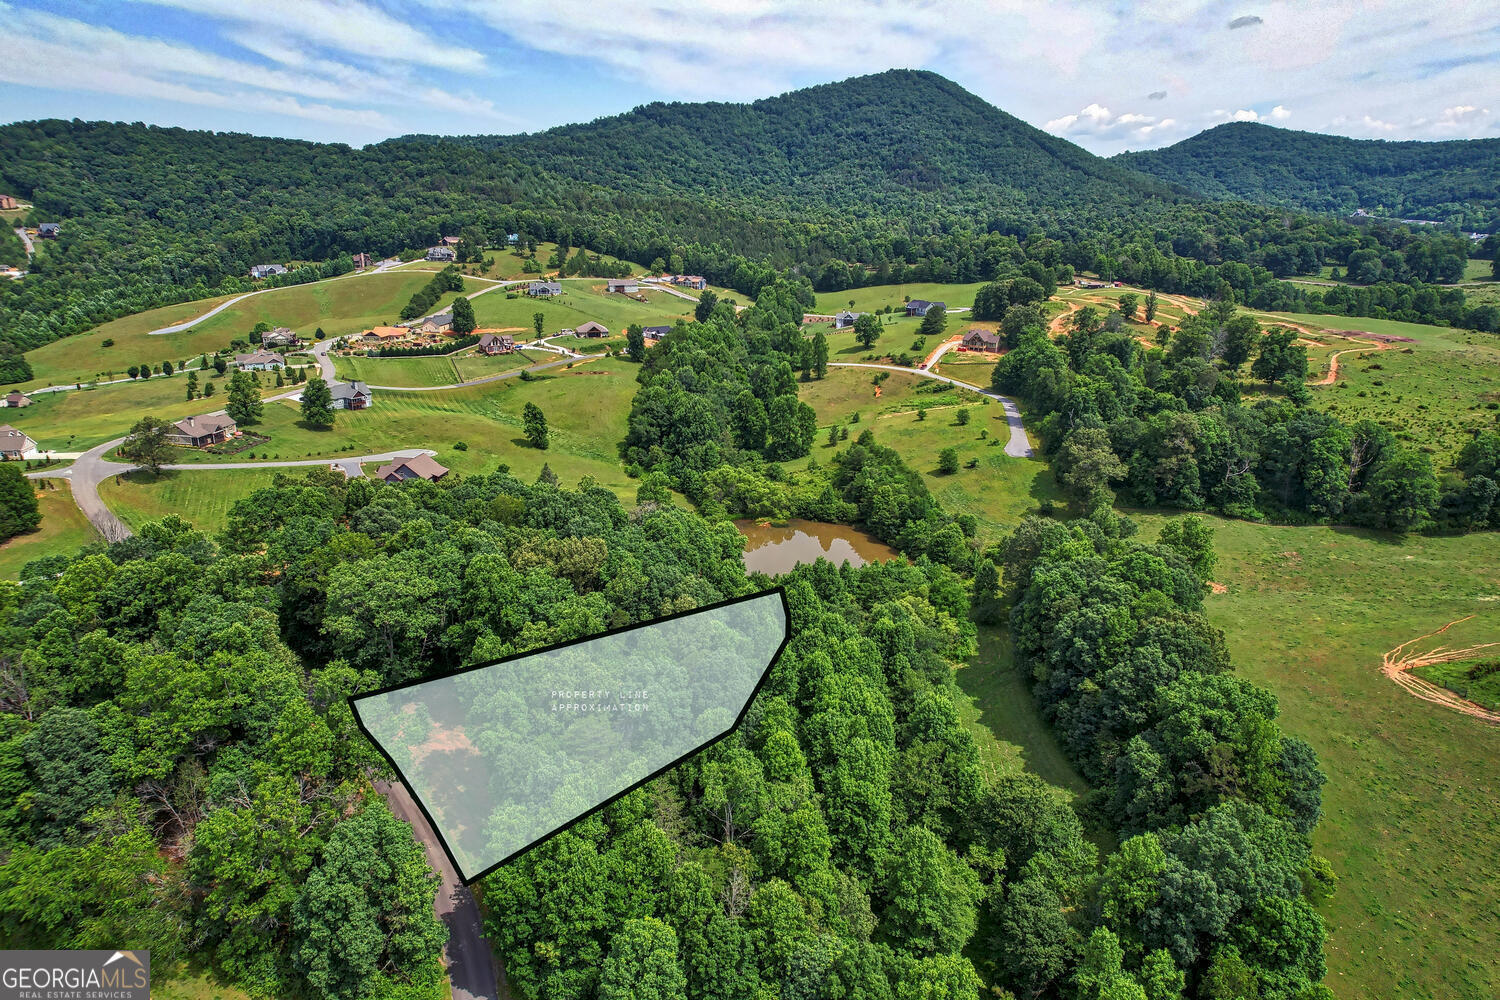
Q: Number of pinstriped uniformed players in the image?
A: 0